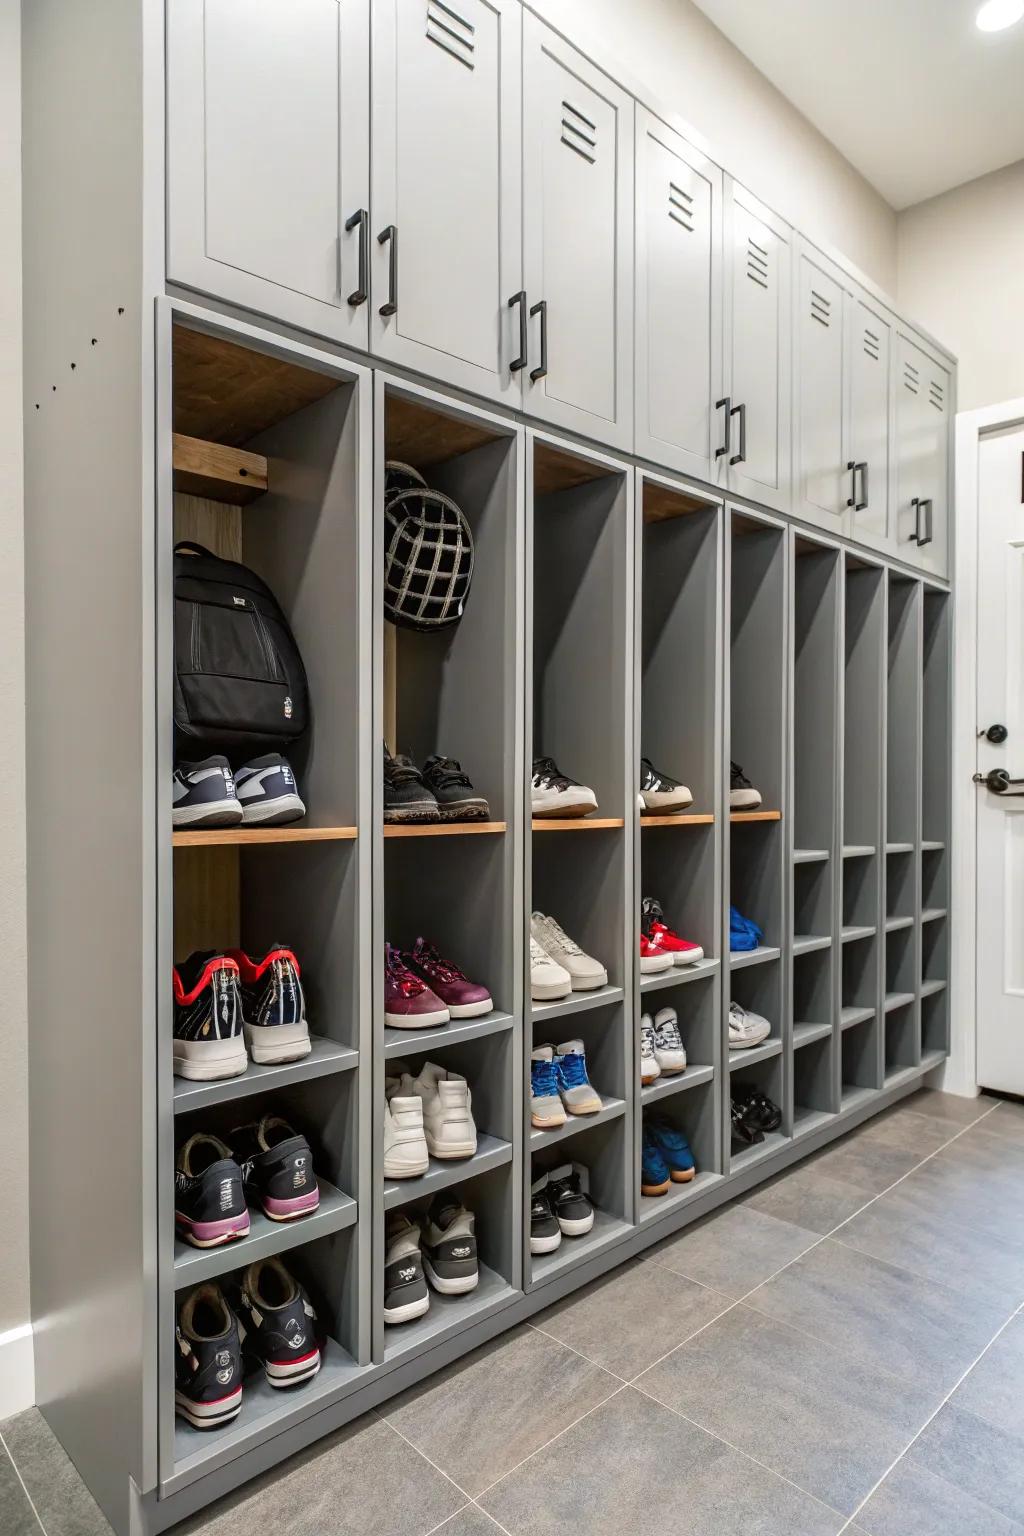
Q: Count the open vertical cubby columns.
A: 9